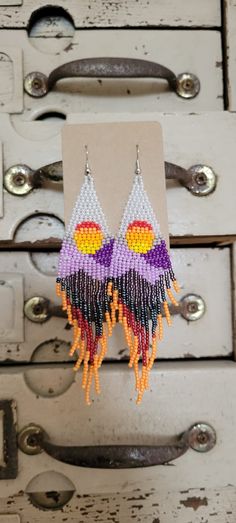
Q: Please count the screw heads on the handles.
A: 8